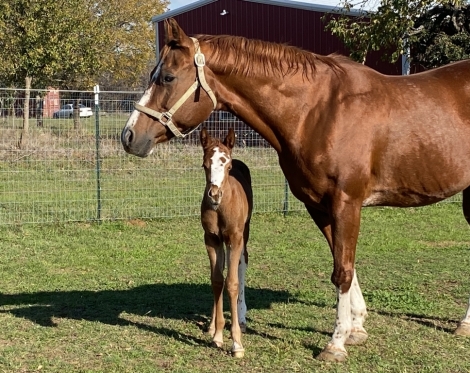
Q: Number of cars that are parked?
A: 1